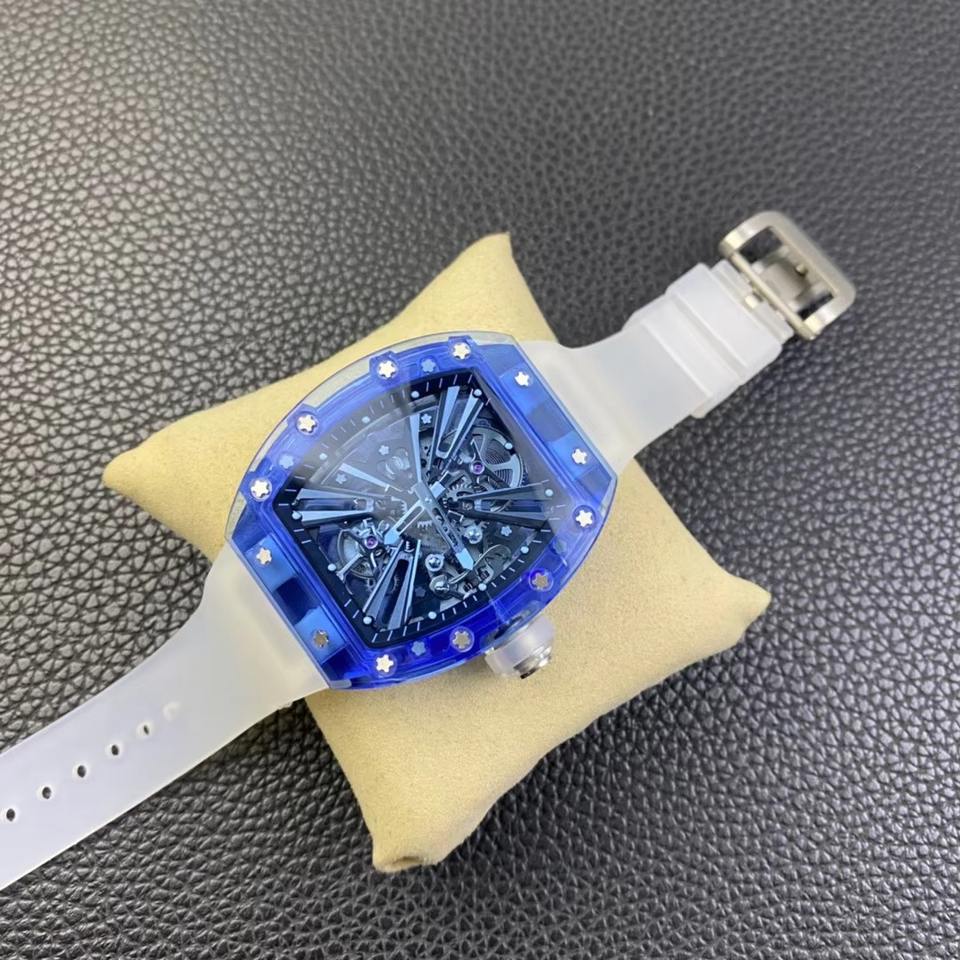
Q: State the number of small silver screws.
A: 12